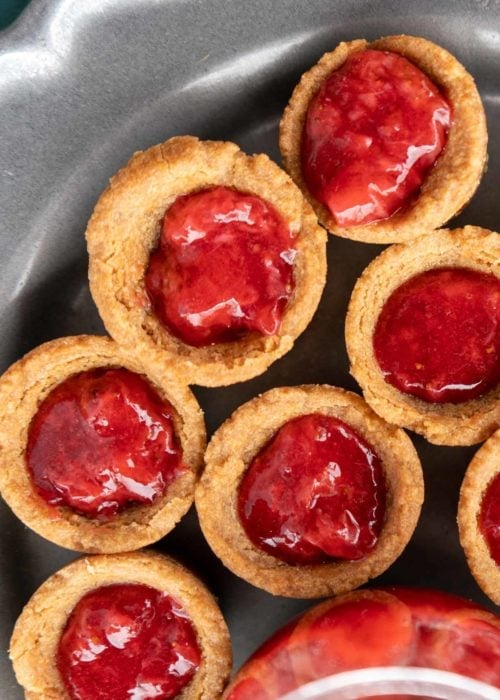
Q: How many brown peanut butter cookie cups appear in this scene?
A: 7